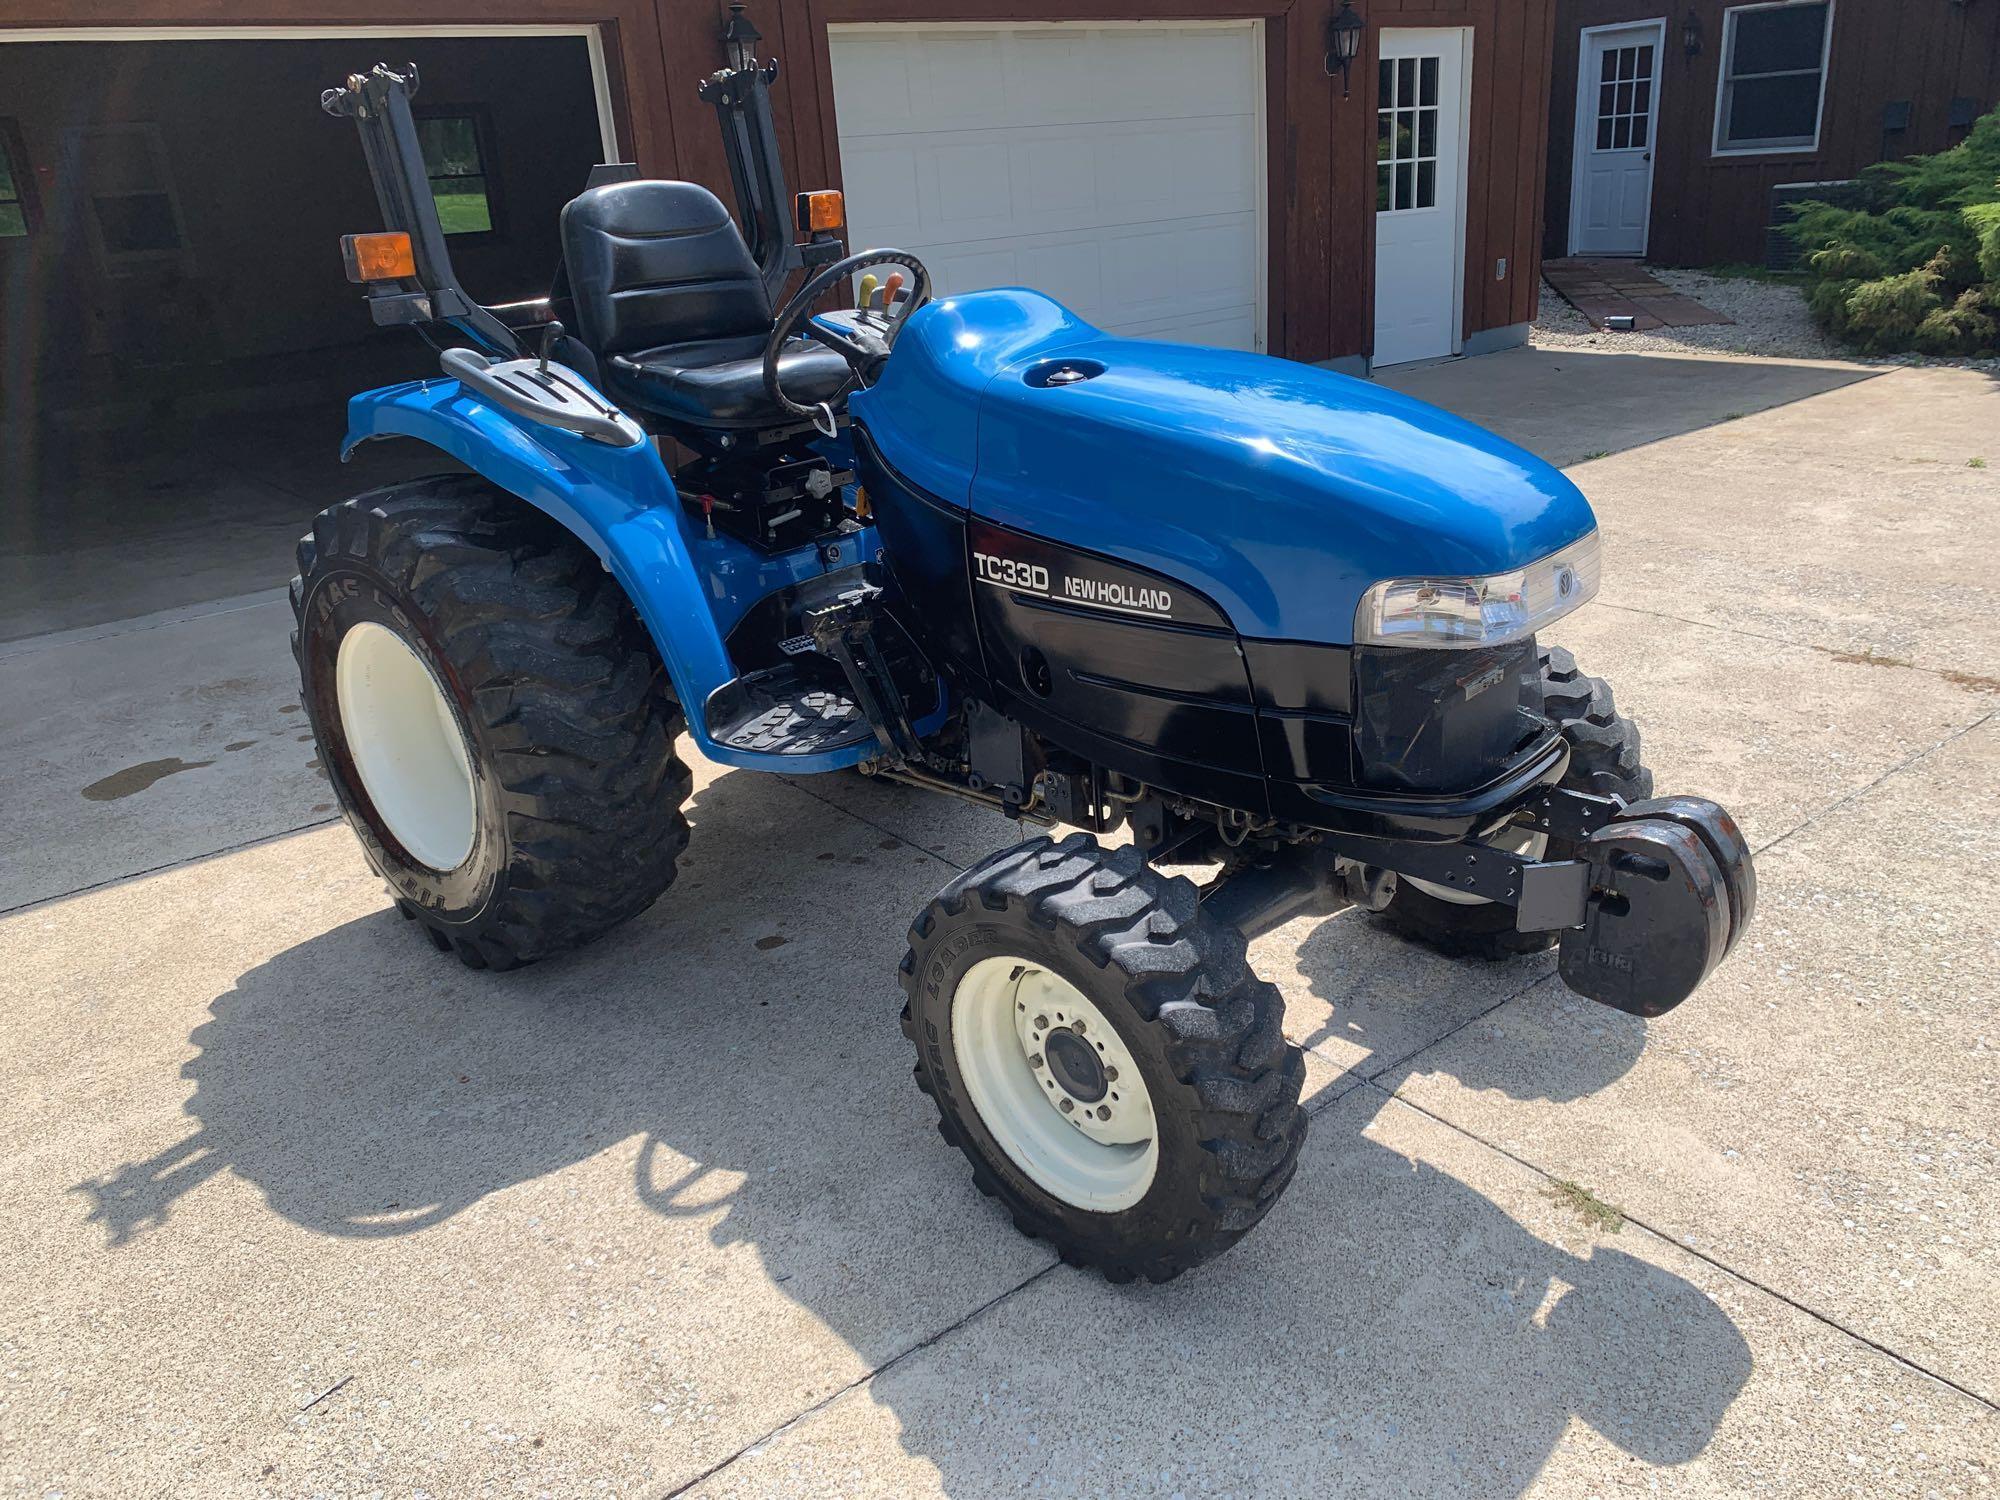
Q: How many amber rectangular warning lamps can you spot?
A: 2